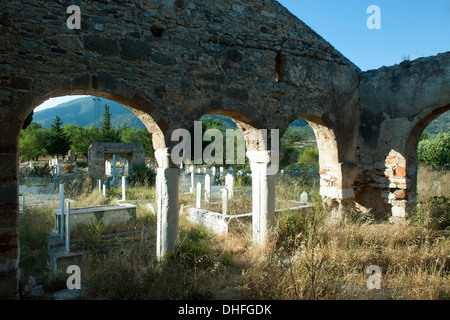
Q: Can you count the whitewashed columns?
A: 2